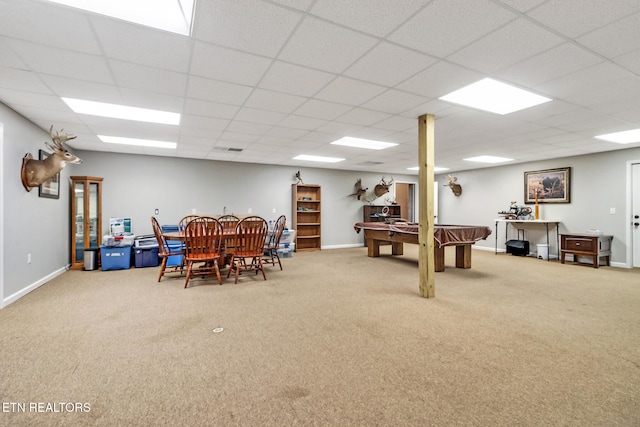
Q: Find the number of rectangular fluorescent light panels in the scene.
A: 9